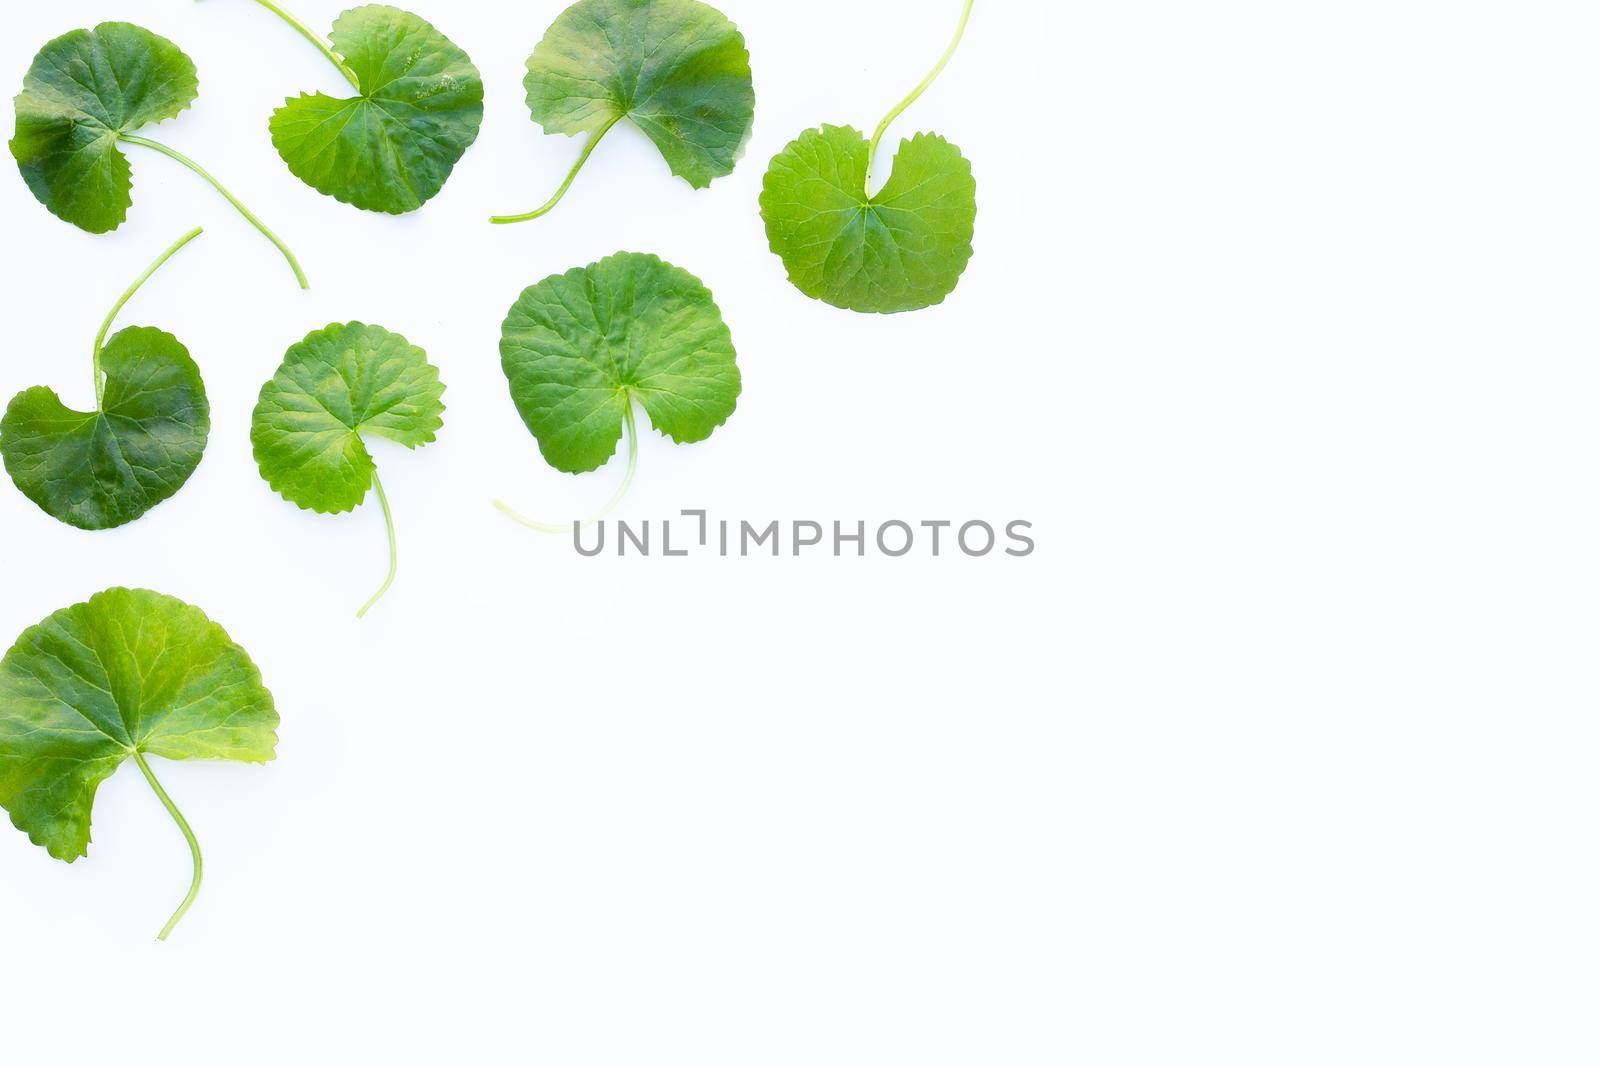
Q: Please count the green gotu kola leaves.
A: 8